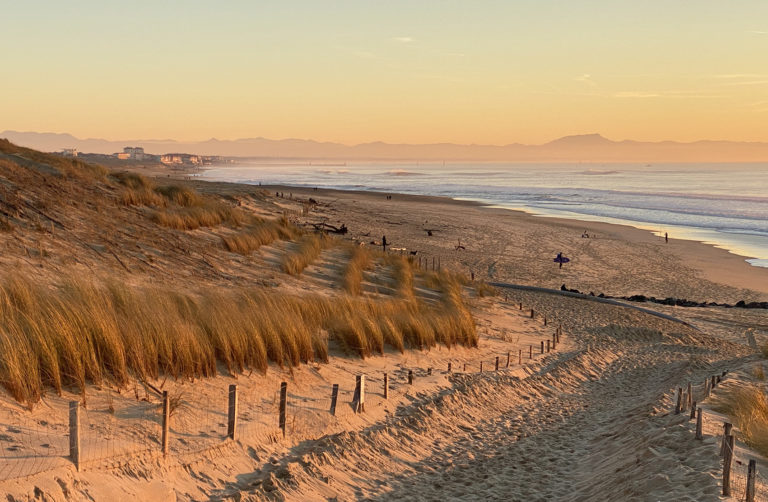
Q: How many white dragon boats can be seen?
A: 0